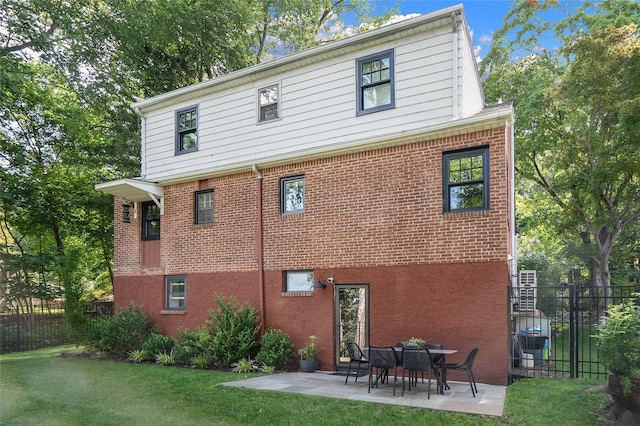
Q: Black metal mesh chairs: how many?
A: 6